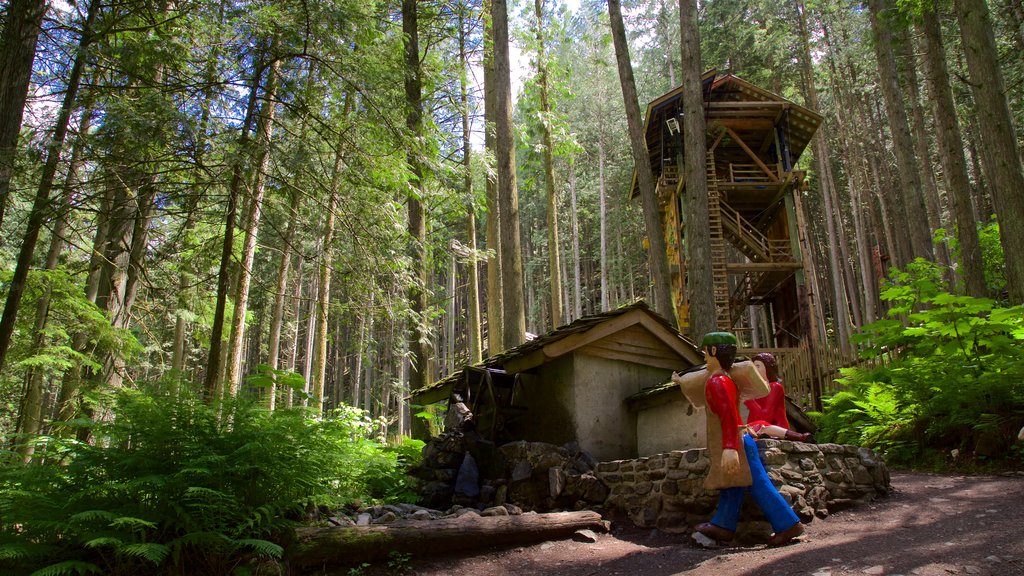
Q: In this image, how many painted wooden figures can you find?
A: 2